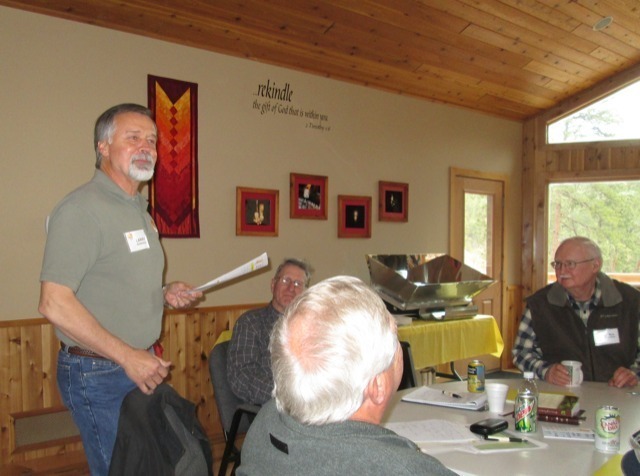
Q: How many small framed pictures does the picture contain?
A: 4